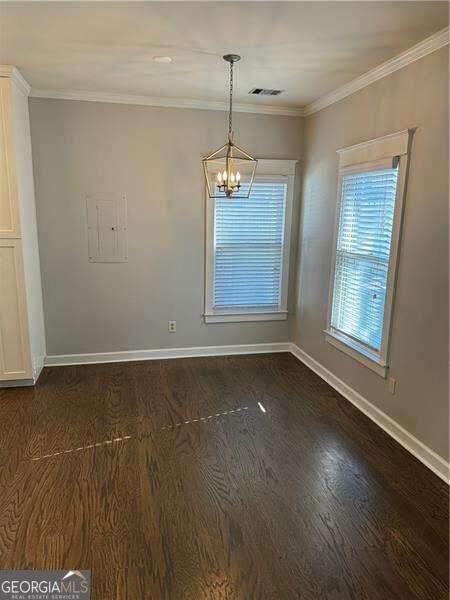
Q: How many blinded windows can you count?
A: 2